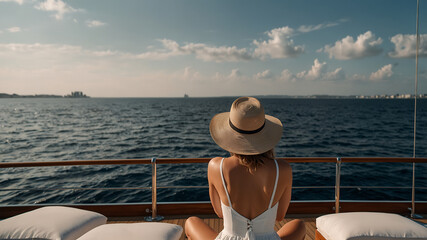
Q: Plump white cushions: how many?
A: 3